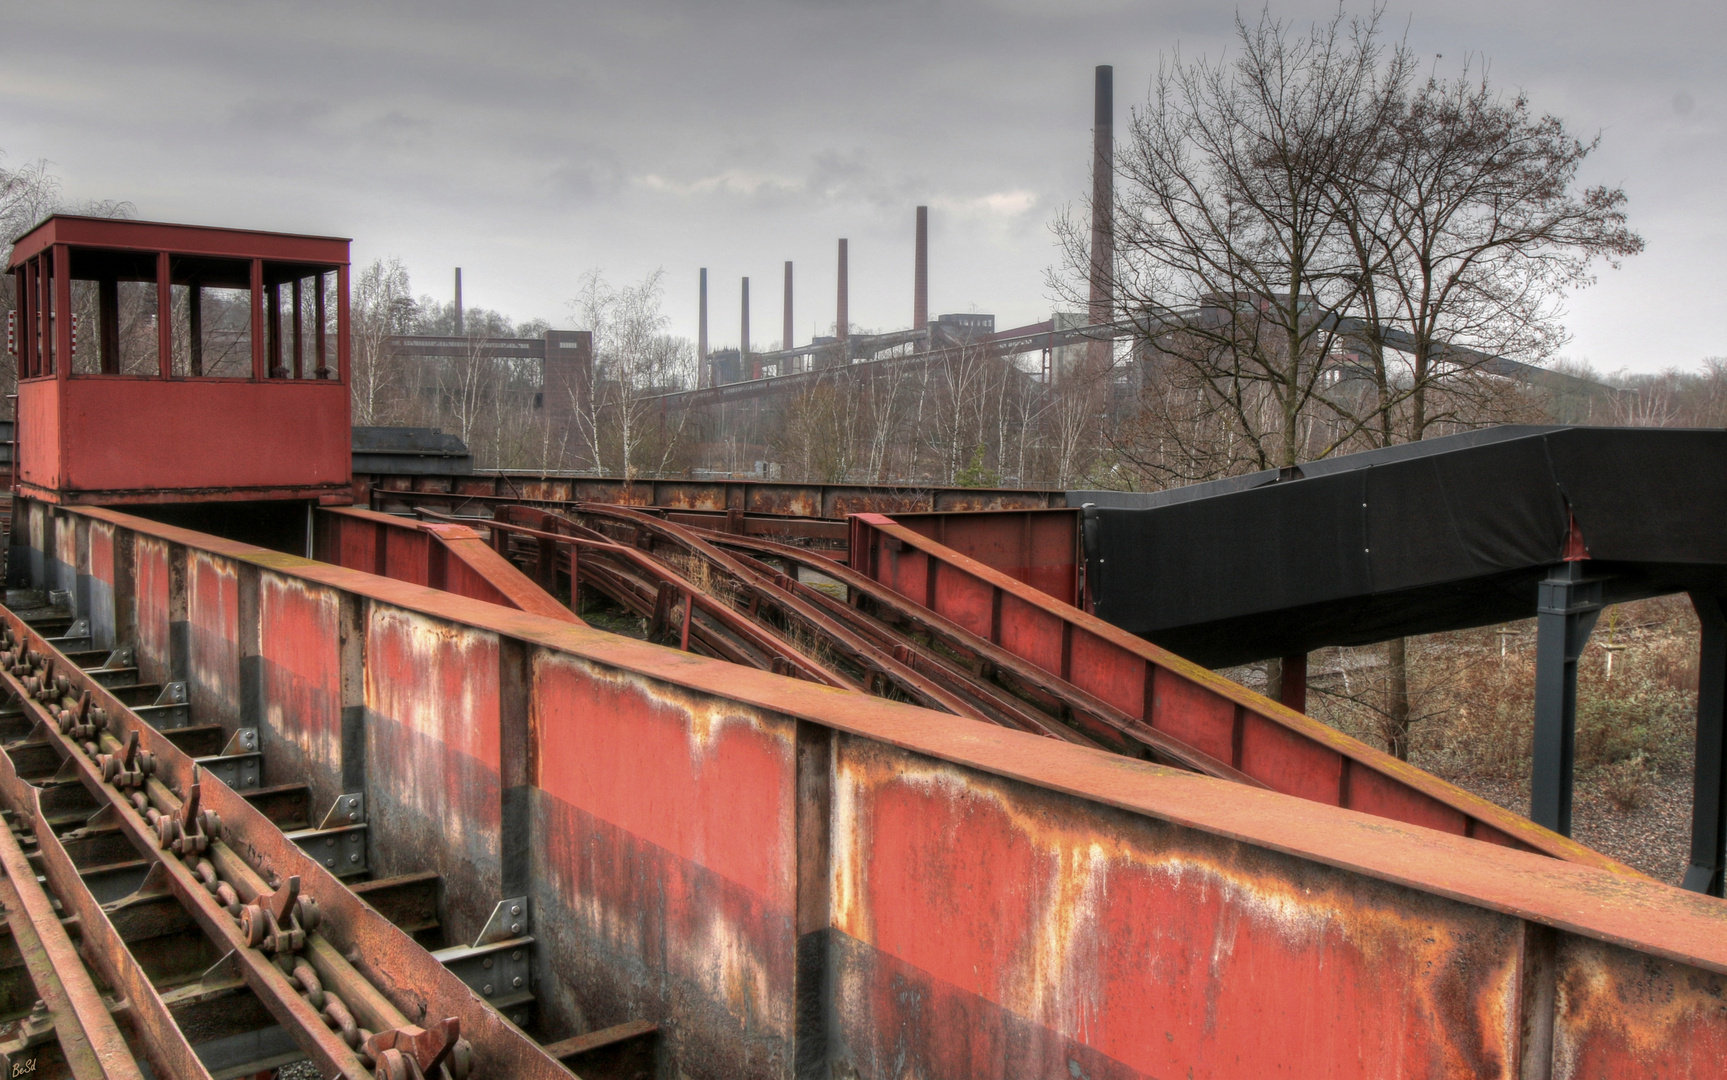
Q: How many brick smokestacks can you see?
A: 7